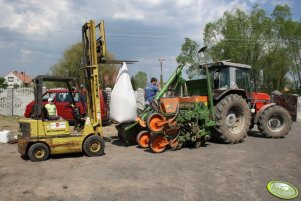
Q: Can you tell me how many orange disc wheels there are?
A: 3